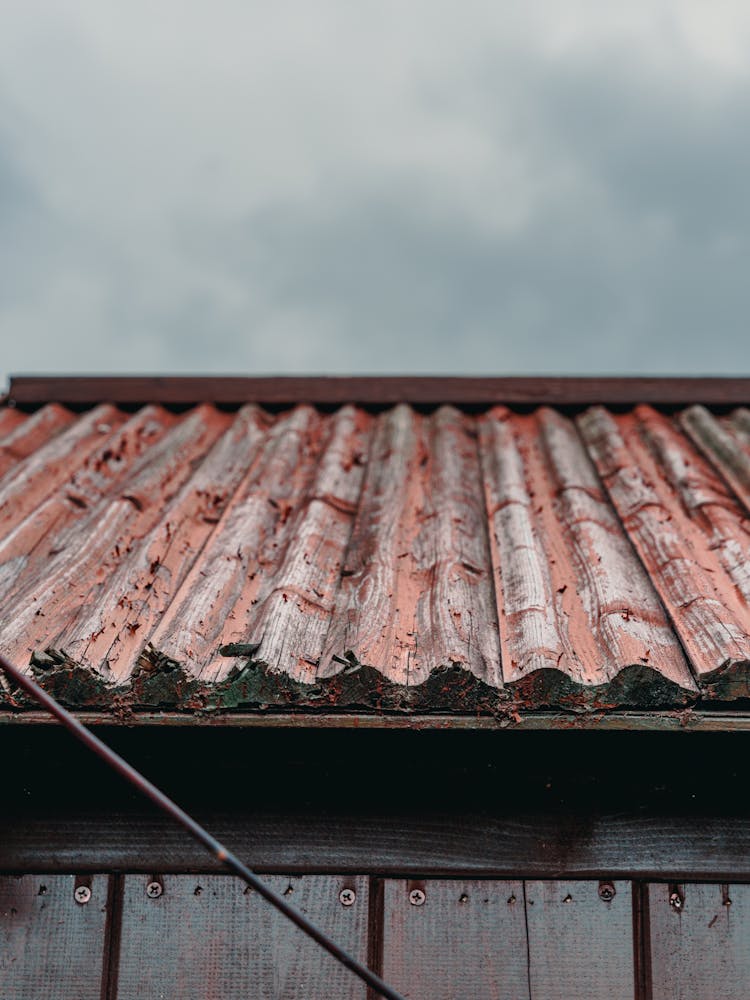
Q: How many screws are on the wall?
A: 6